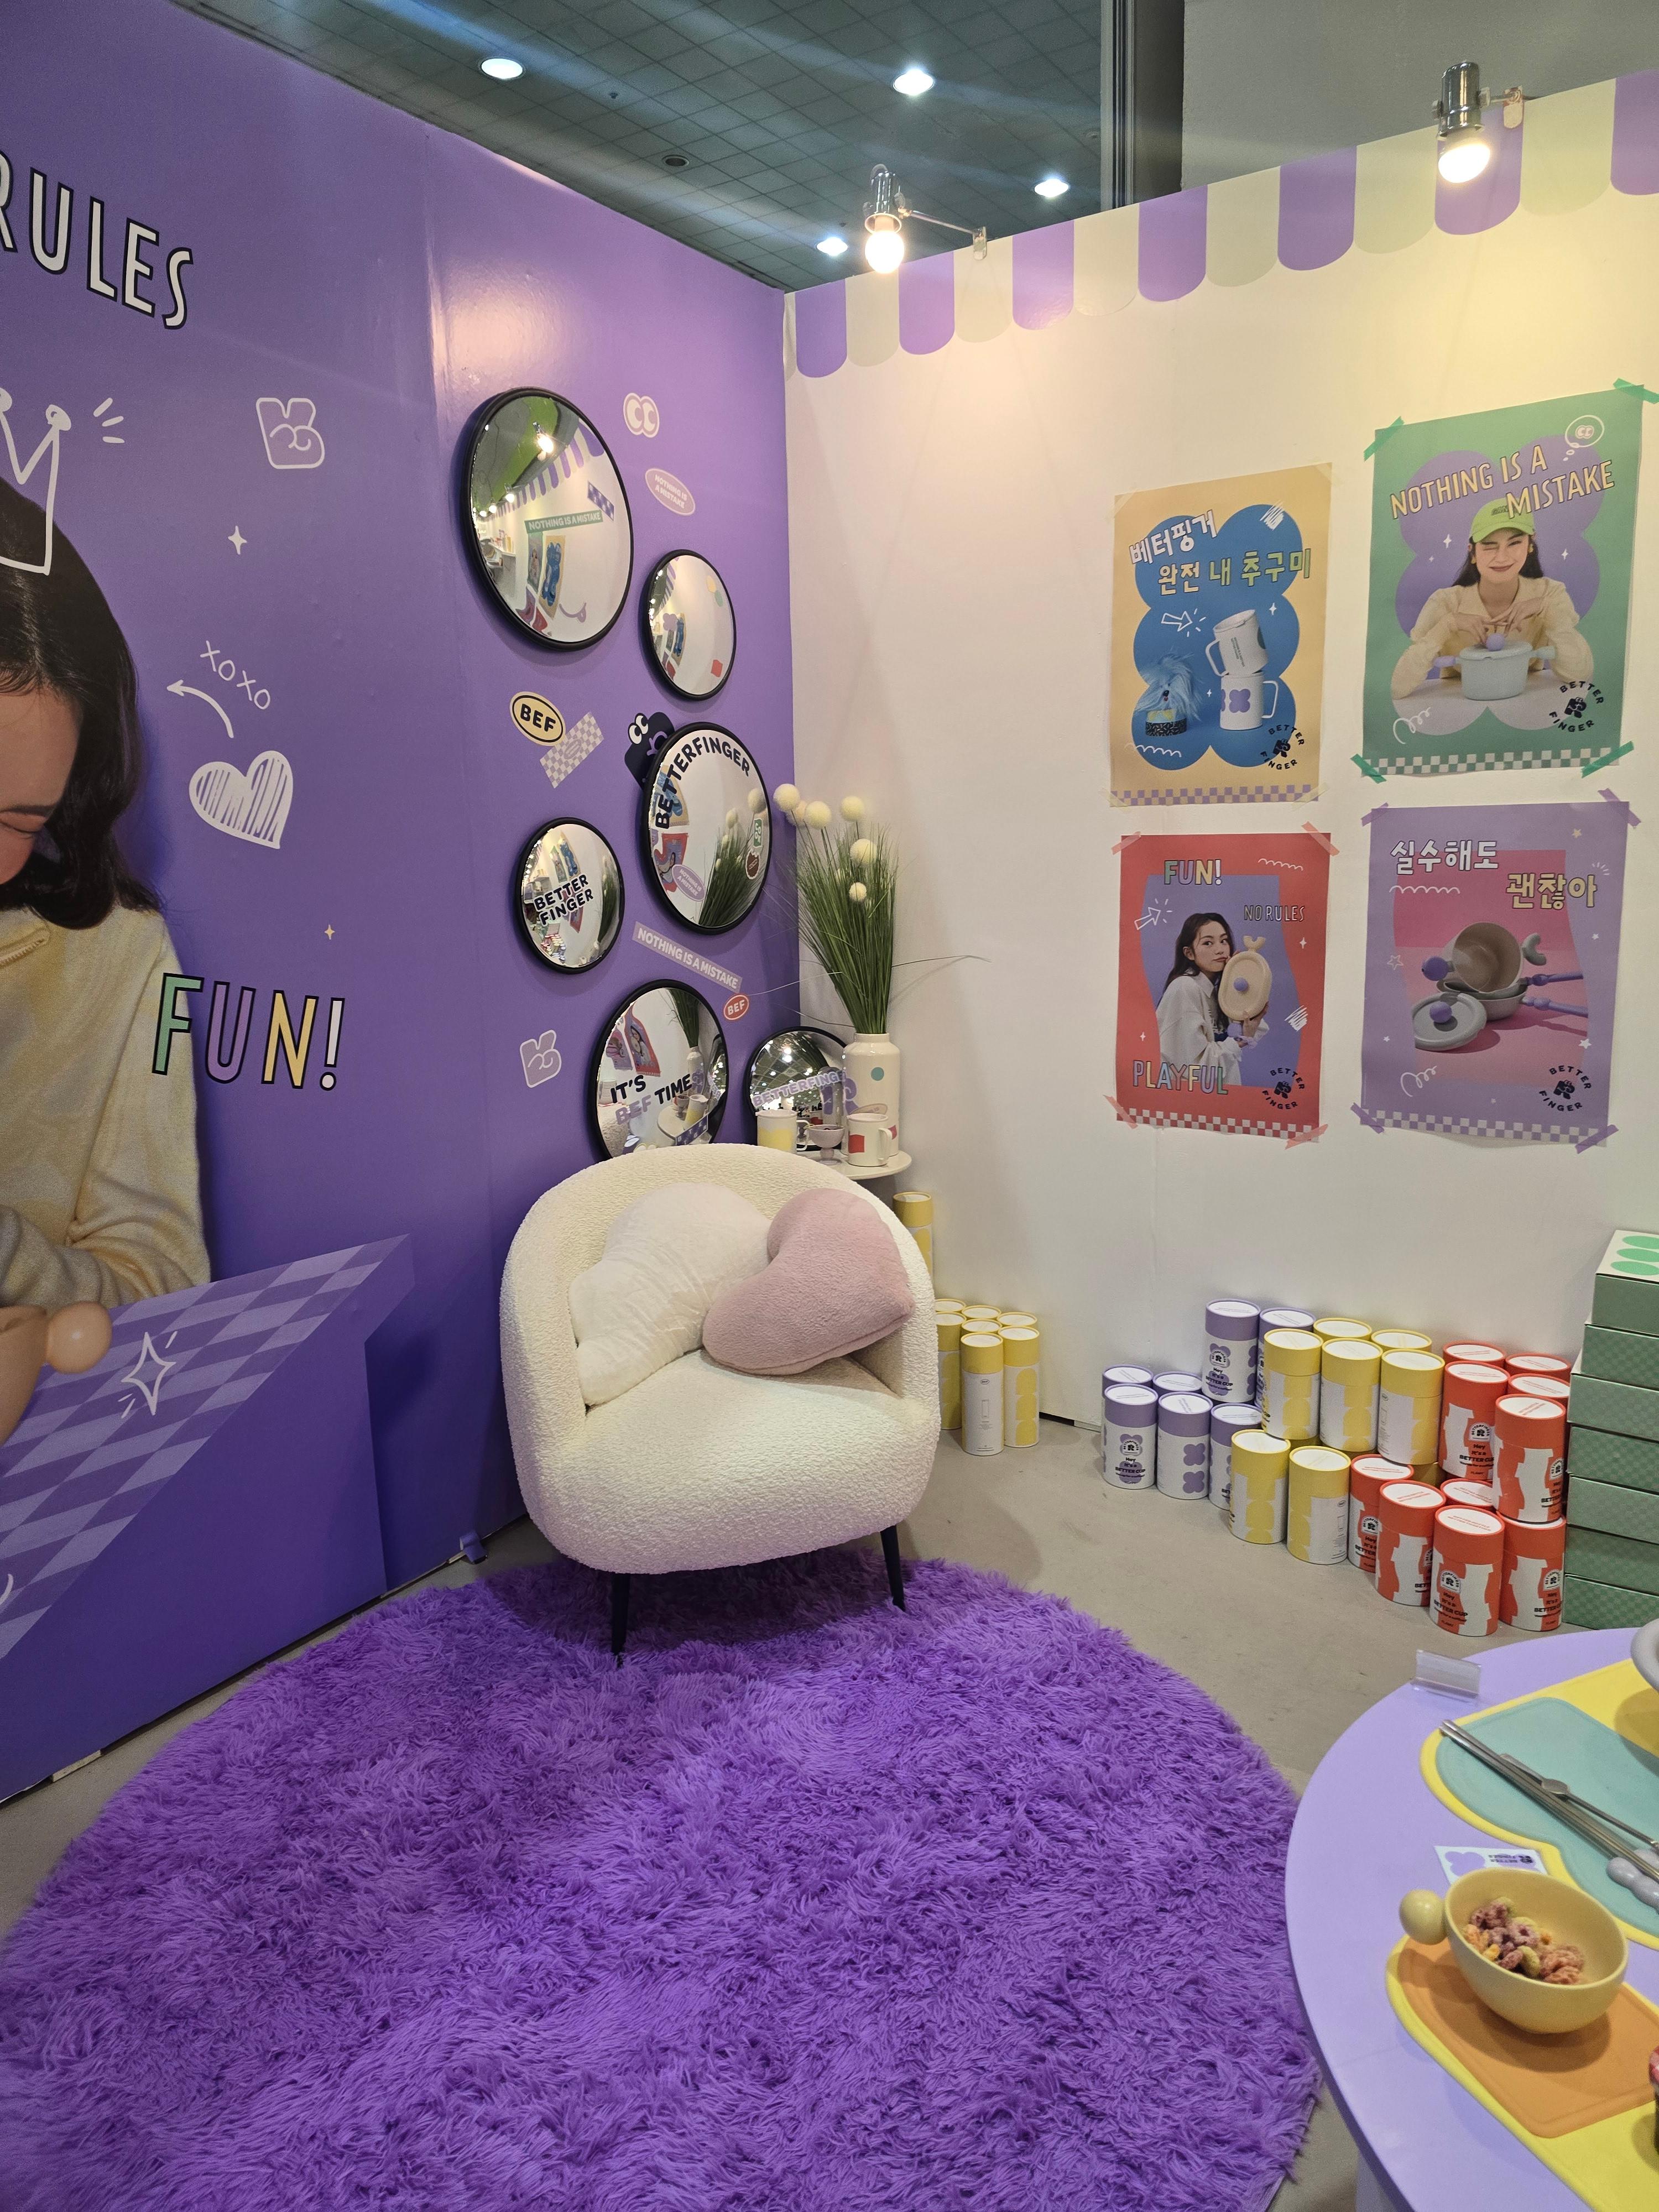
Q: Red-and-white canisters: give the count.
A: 10